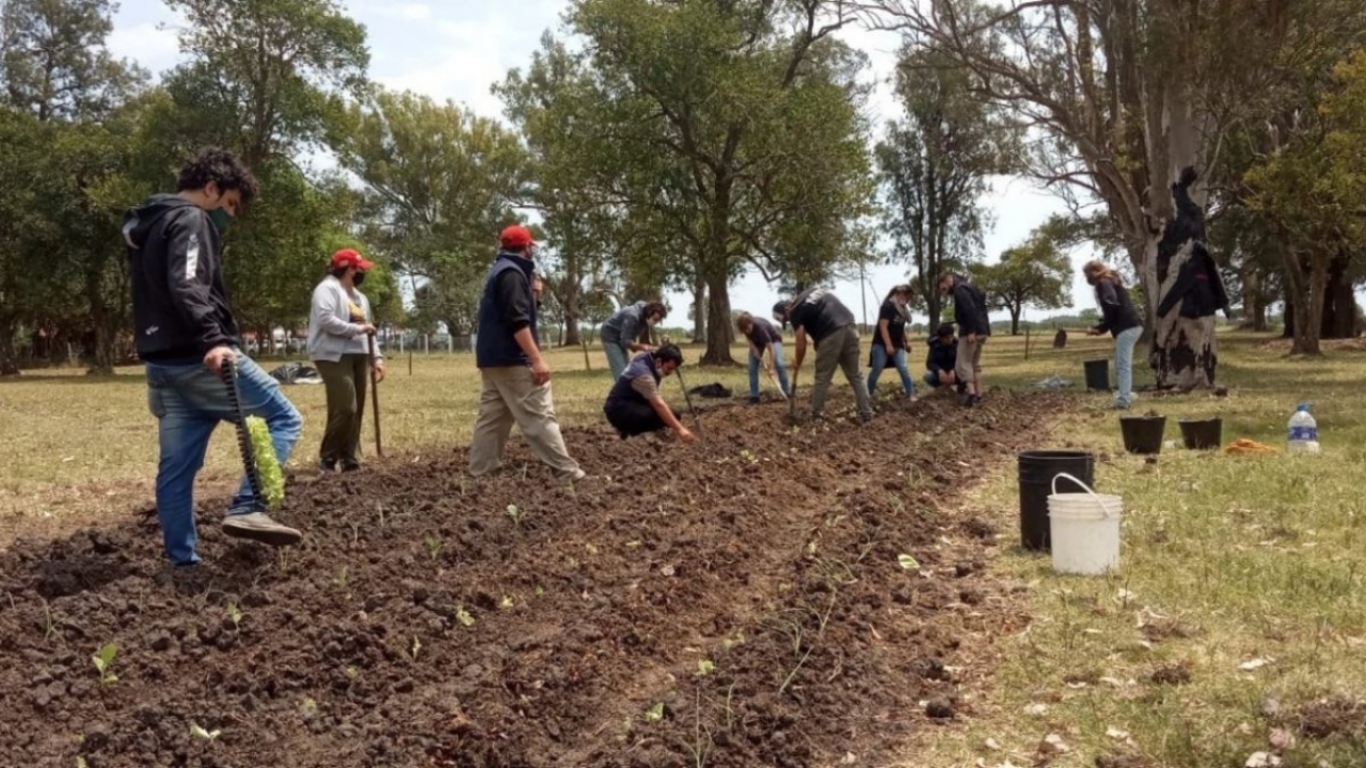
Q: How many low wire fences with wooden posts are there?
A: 1